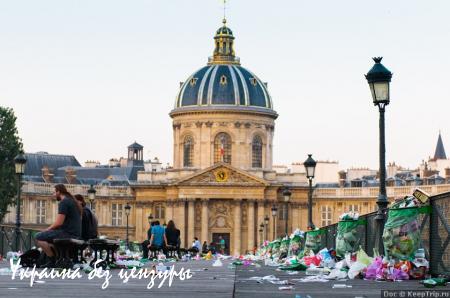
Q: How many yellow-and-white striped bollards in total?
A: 0